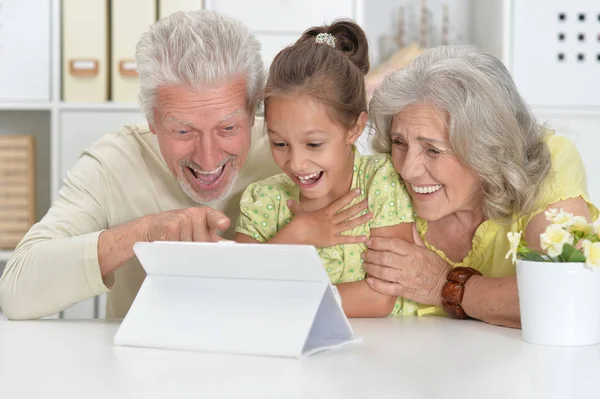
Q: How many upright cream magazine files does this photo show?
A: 3